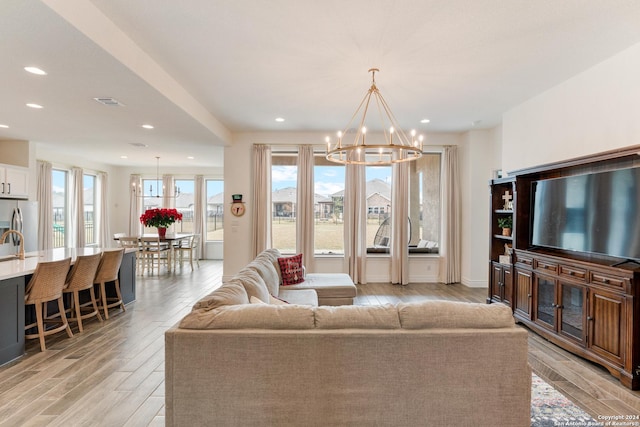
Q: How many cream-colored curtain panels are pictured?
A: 11